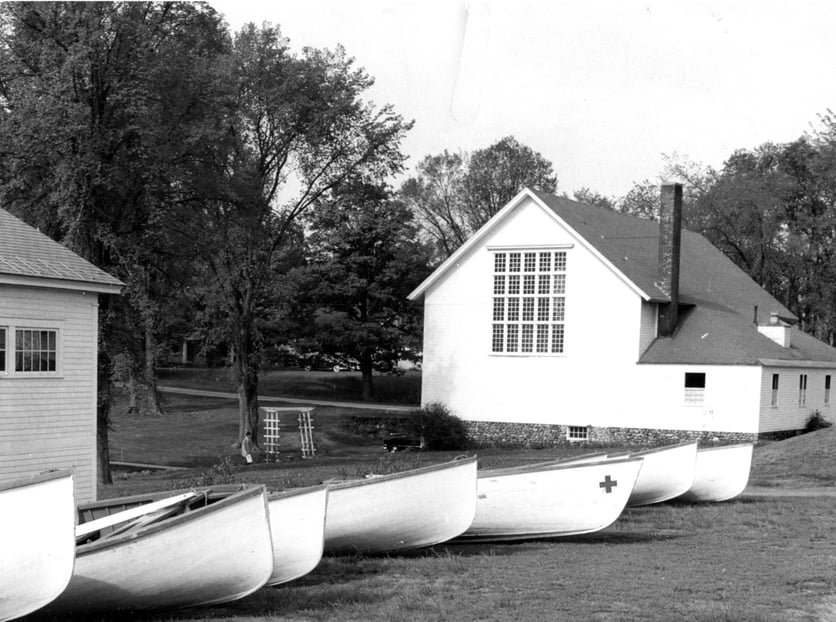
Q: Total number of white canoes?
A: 7